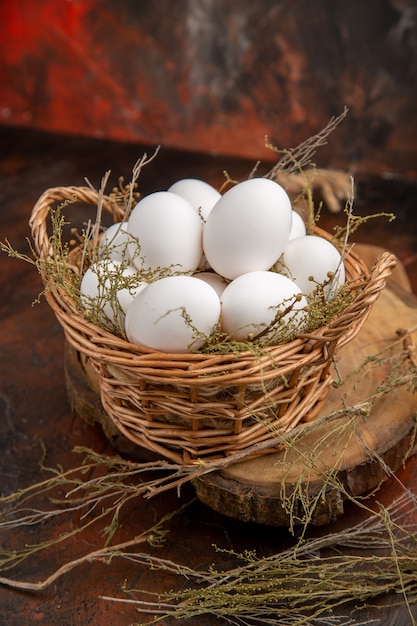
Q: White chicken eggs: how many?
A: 10